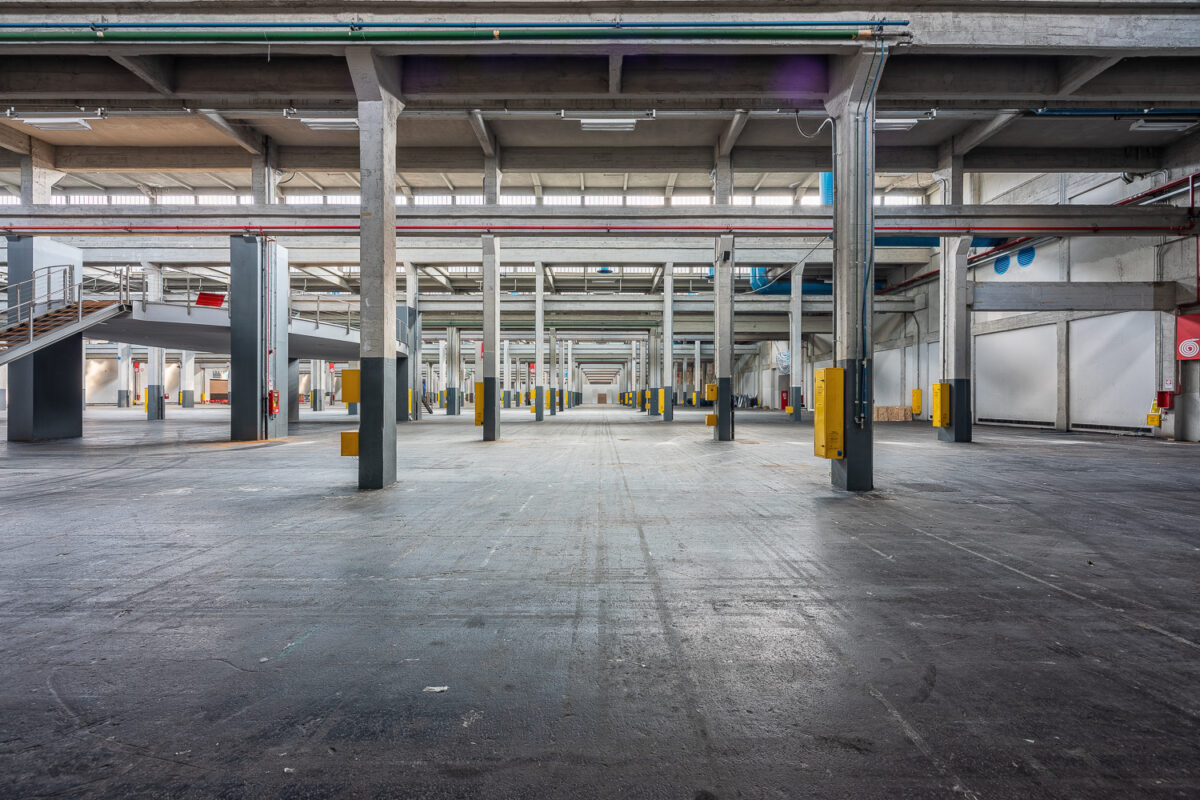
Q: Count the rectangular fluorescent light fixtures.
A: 5